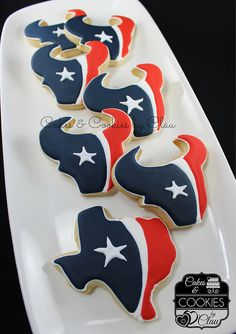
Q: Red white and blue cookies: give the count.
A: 7